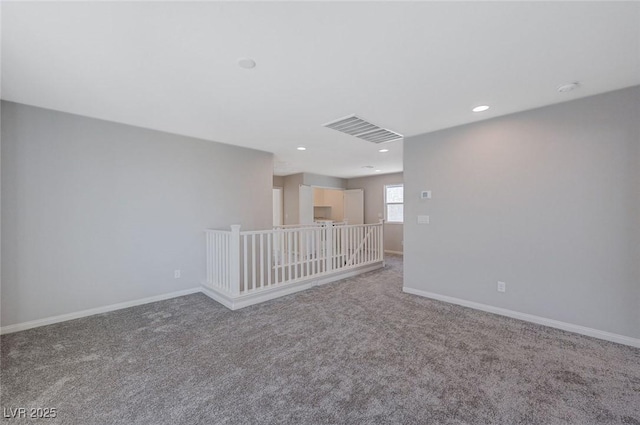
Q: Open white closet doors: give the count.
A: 2